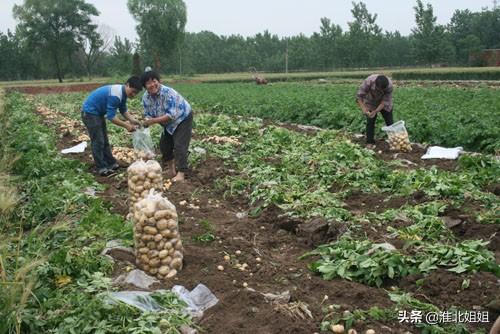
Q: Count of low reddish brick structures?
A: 1